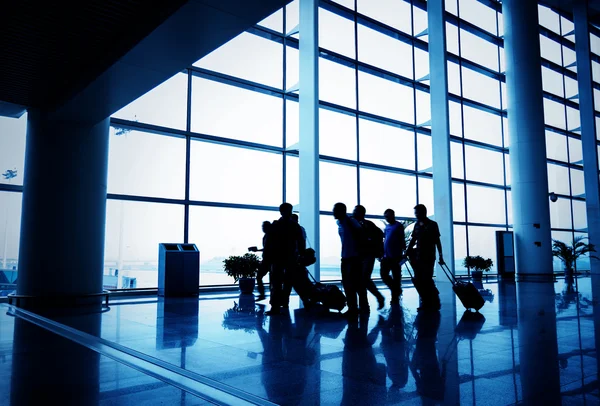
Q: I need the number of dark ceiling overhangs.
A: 1